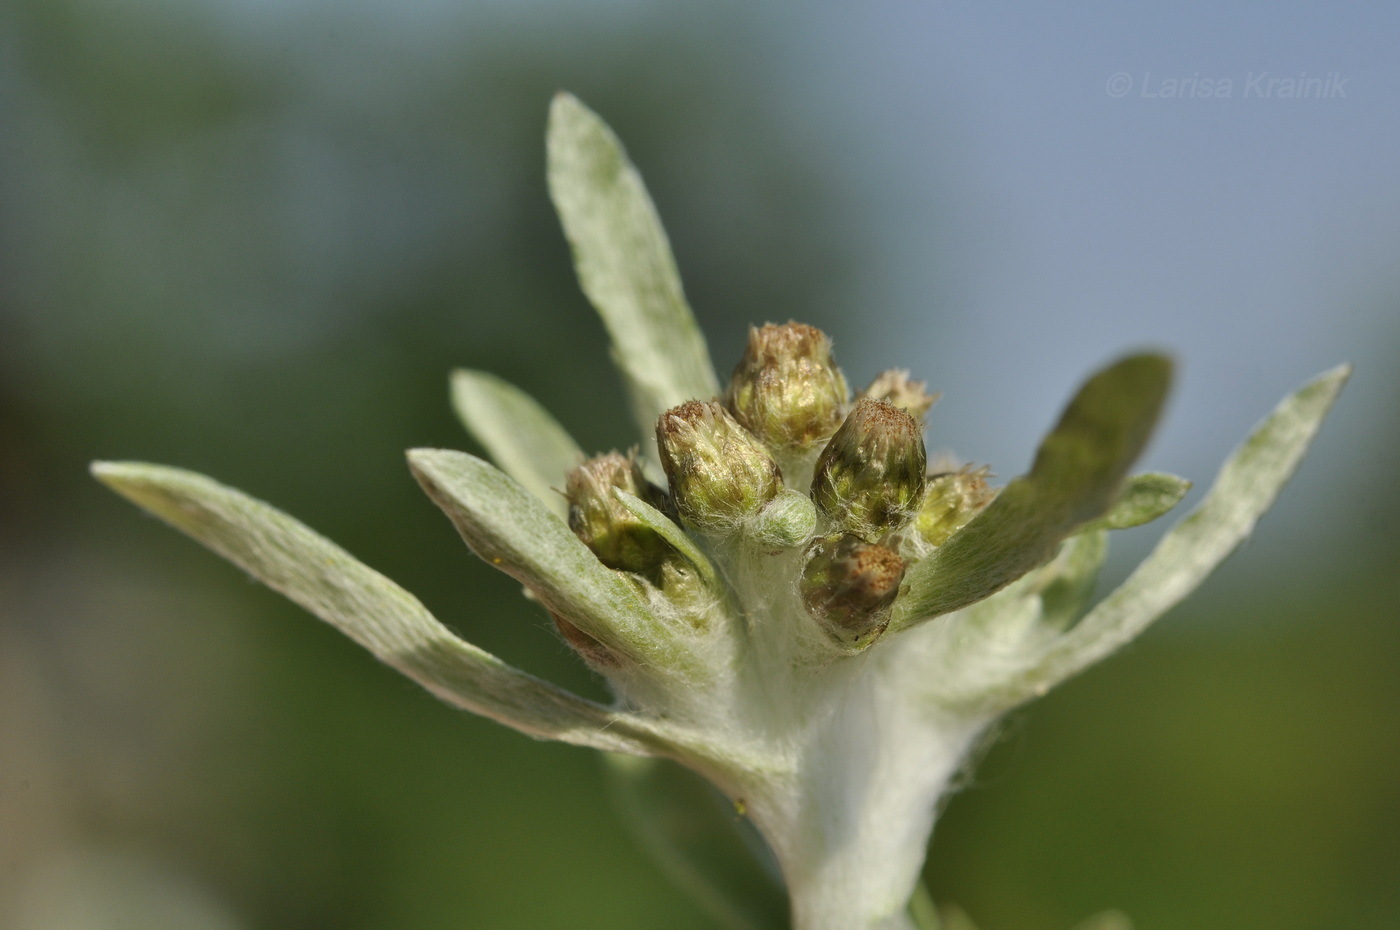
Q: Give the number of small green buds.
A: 1